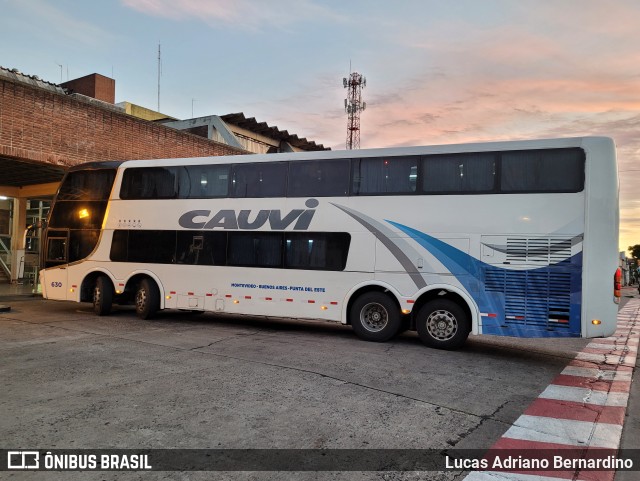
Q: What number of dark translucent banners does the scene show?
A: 1